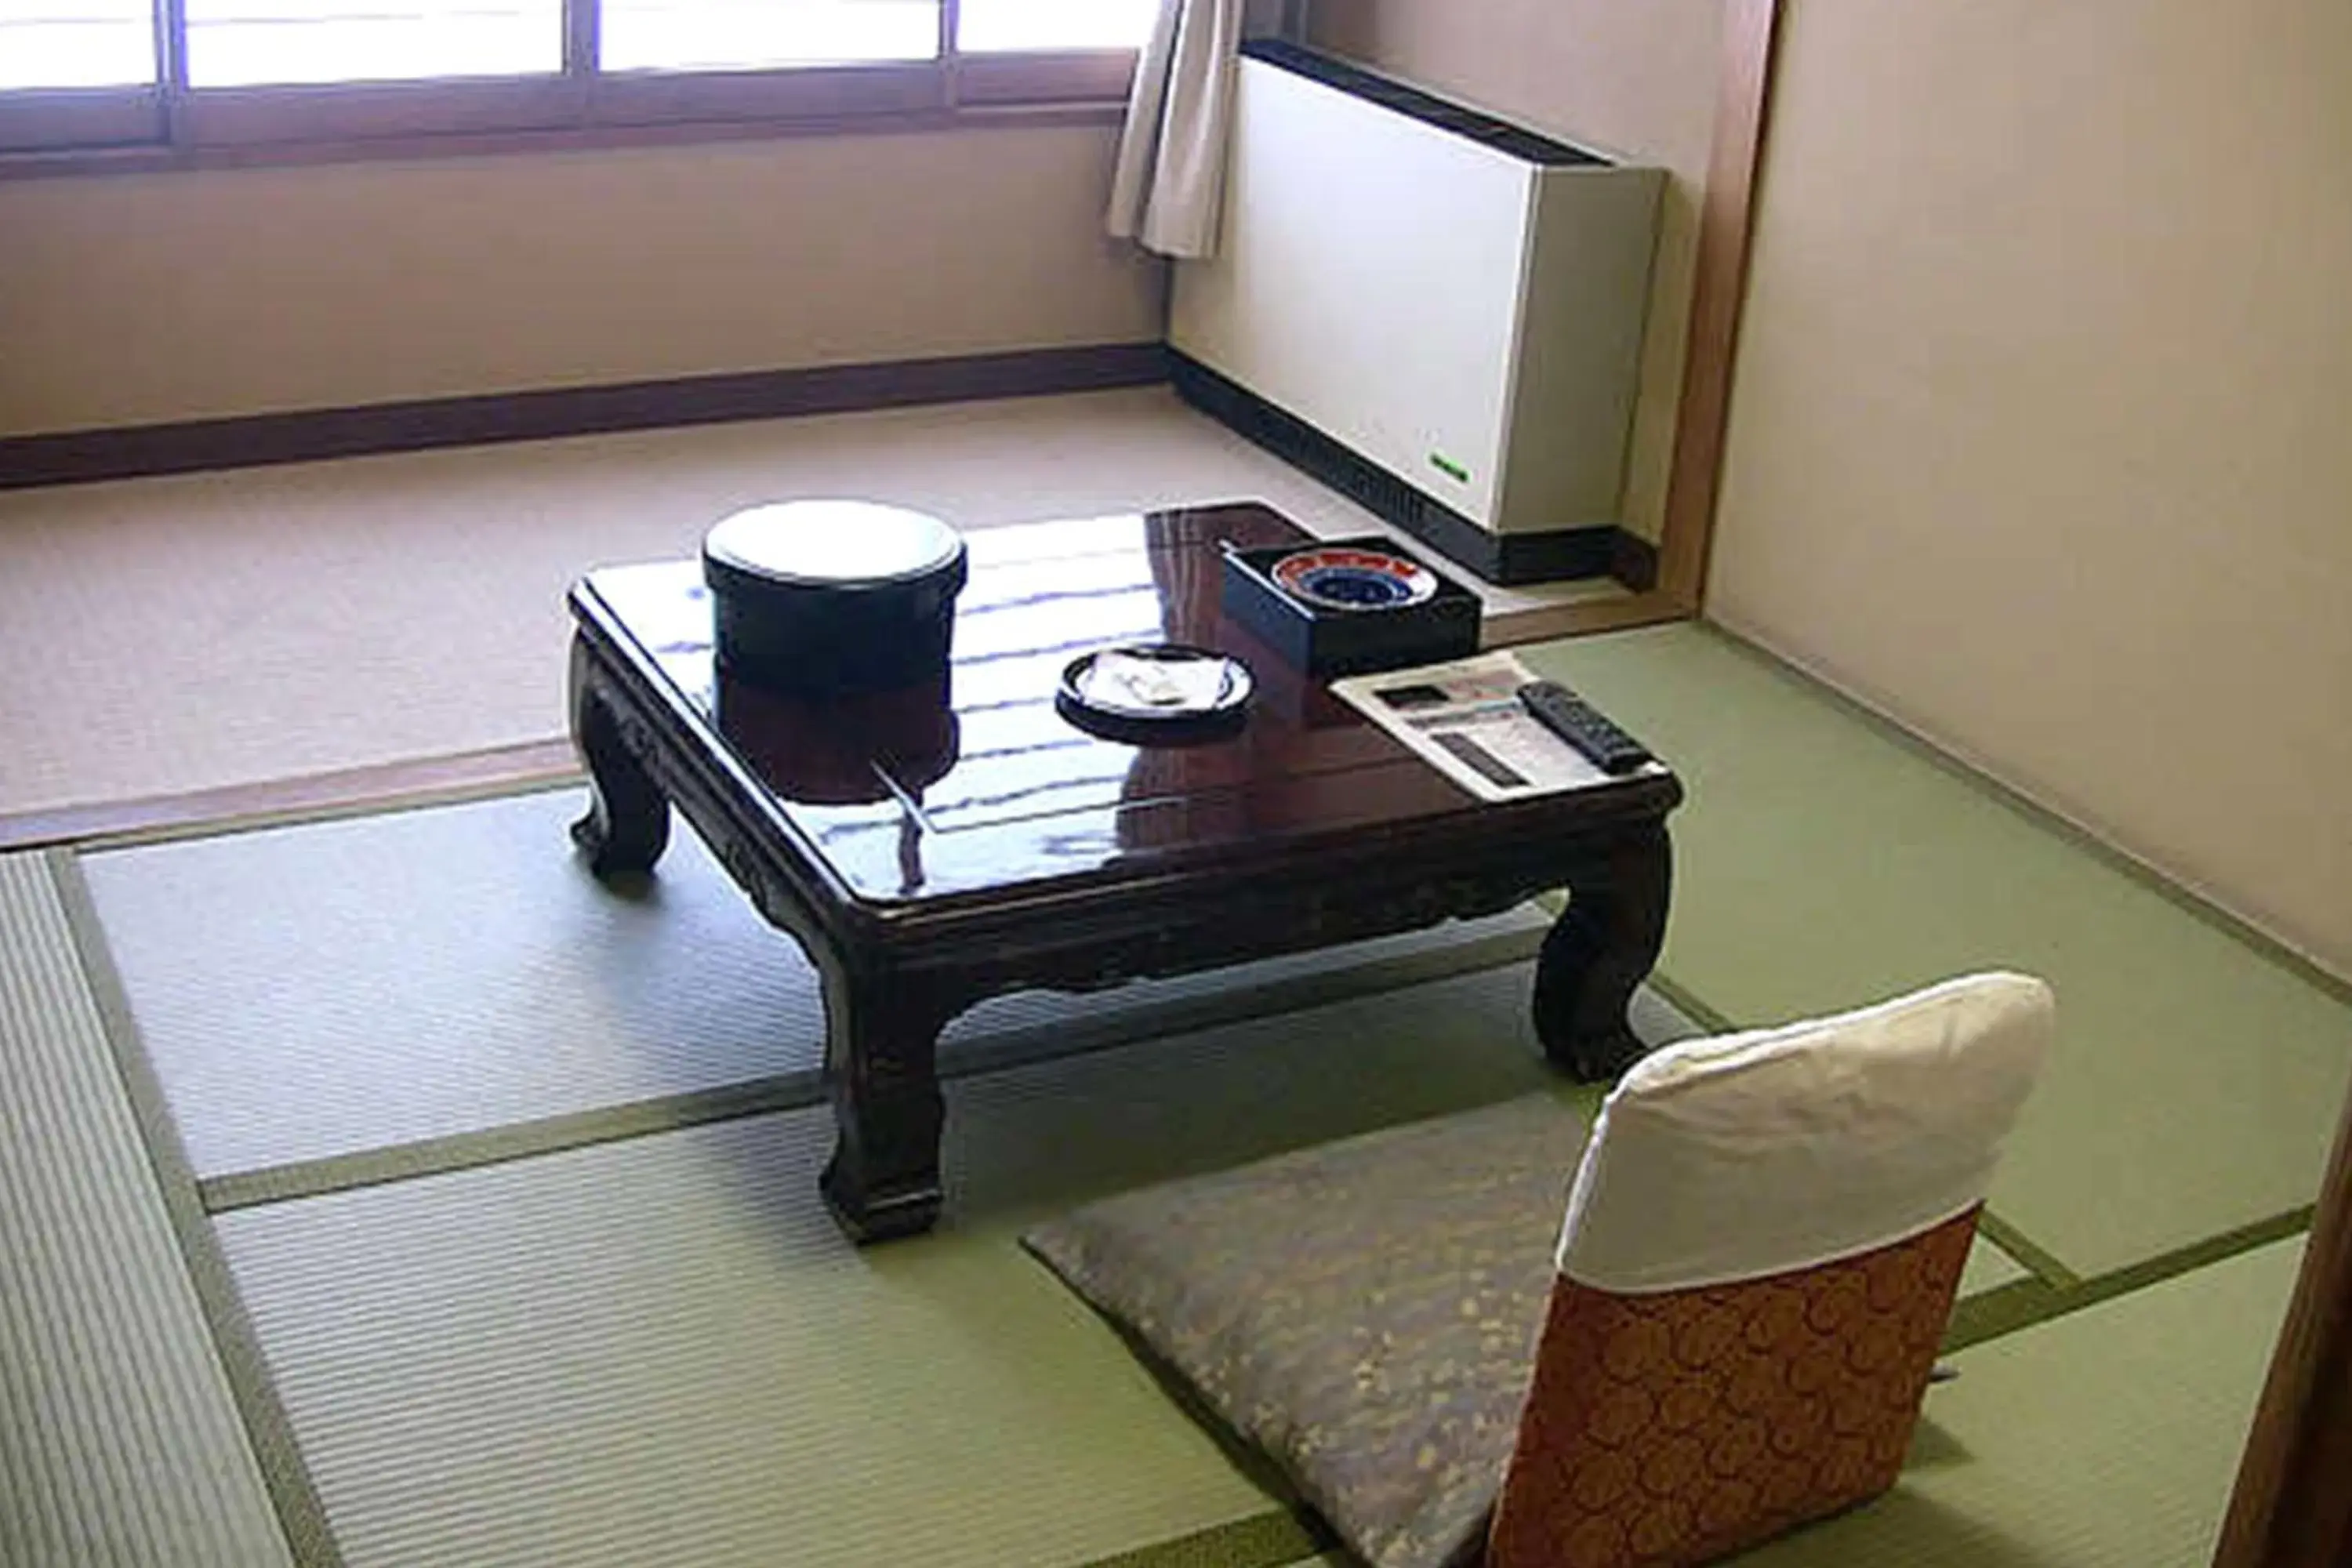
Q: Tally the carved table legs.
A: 3